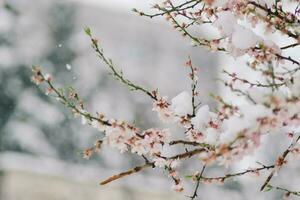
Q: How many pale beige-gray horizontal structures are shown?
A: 1